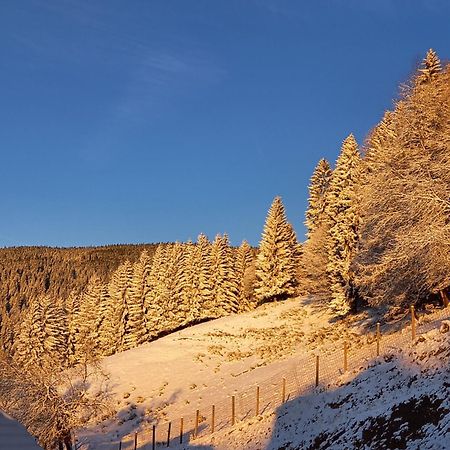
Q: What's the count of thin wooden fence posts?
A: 14